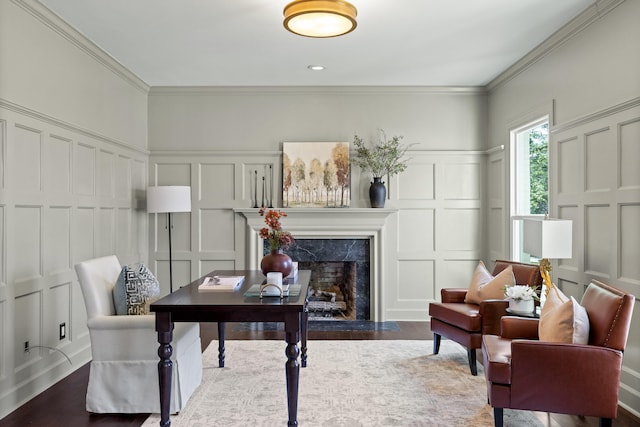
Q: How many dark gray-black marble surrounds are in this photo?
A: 1